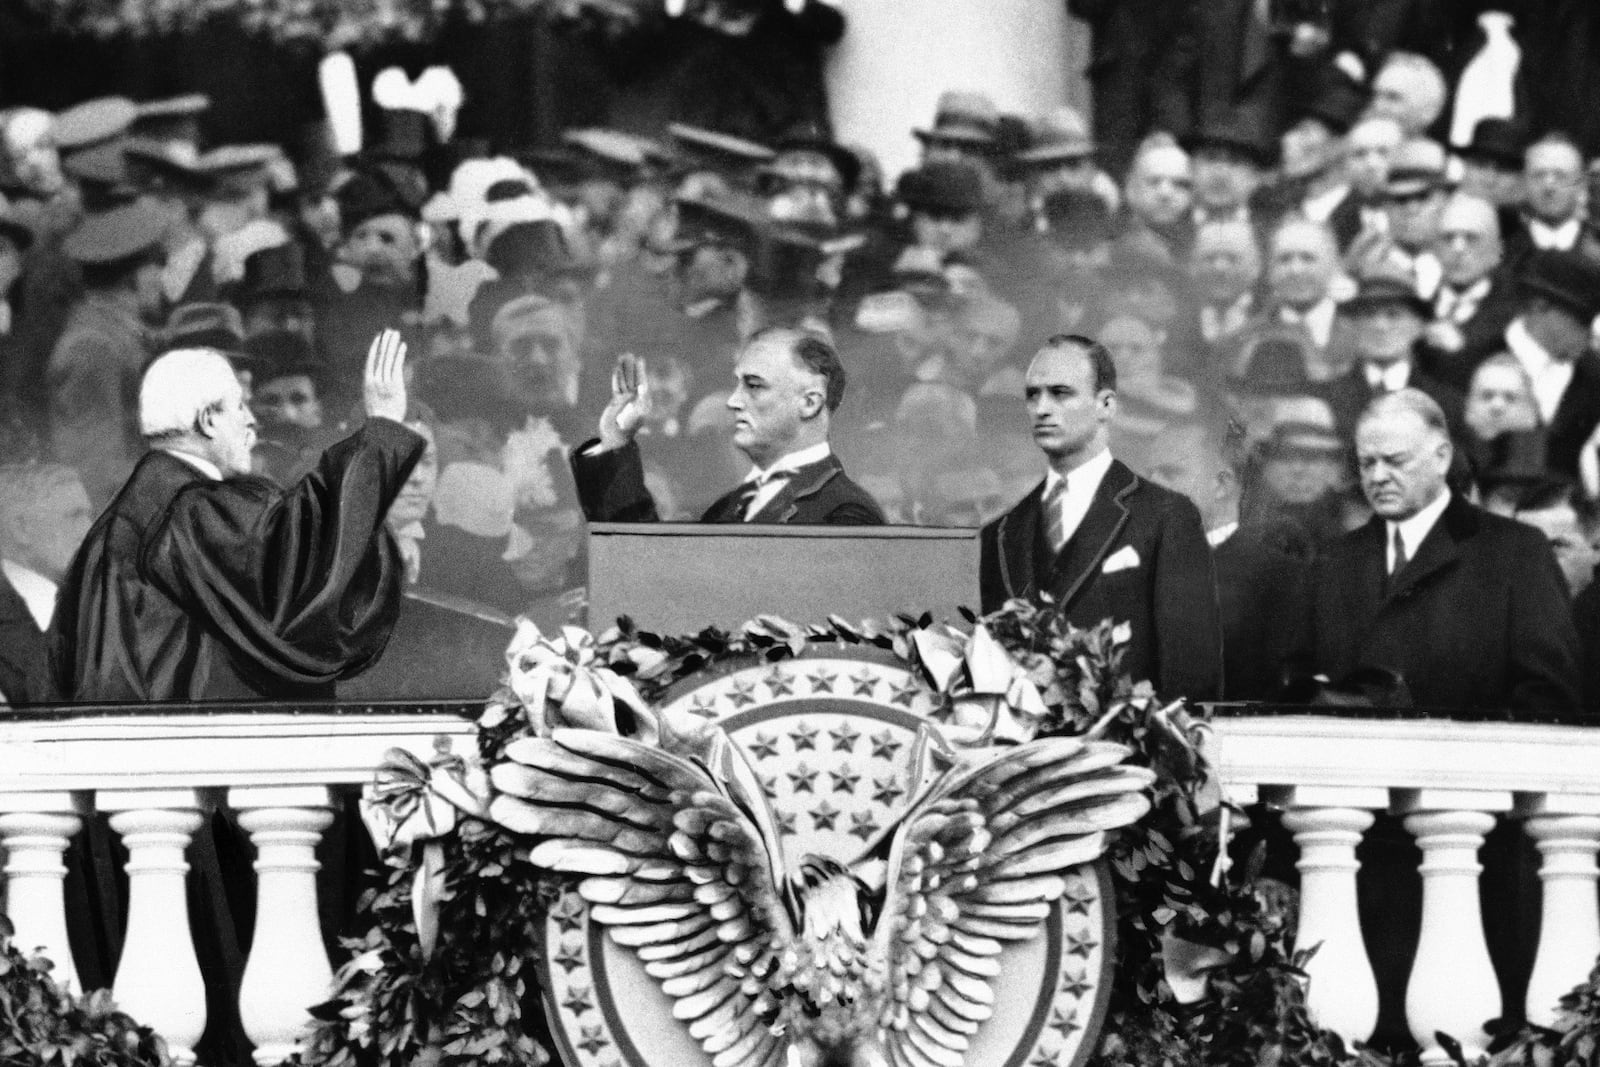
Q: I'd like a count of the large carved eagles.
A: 1